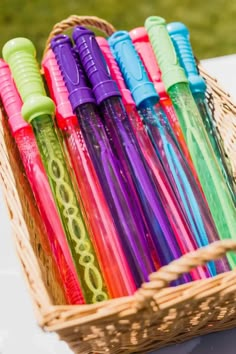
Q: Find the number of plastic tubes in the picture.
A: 10